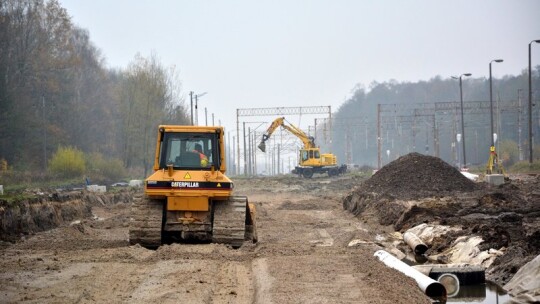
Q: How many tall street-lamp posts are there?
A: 3